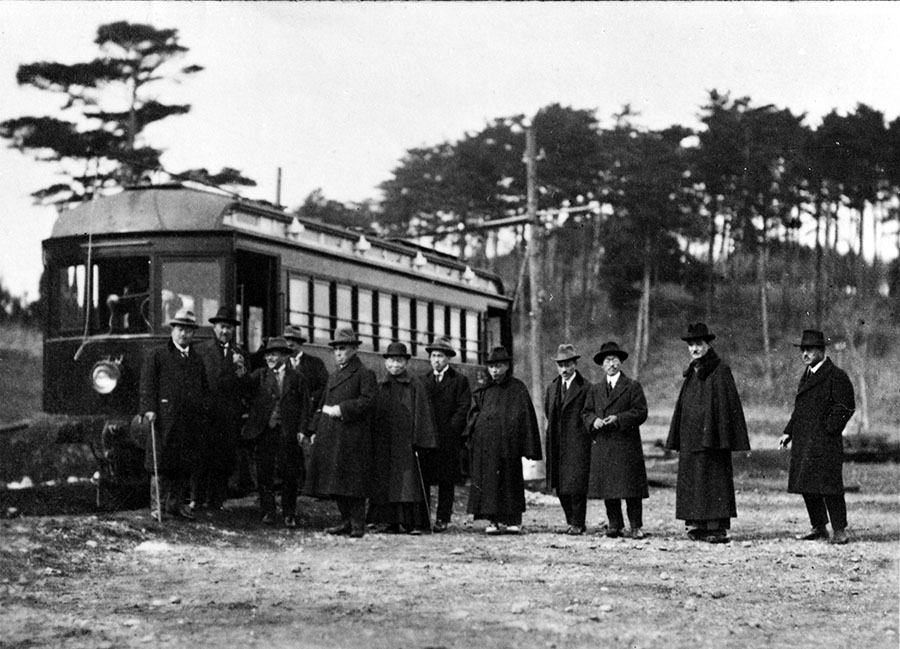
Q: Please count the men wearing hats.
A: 12